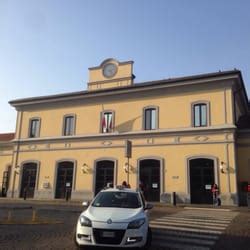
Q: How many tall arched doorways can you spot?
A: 5